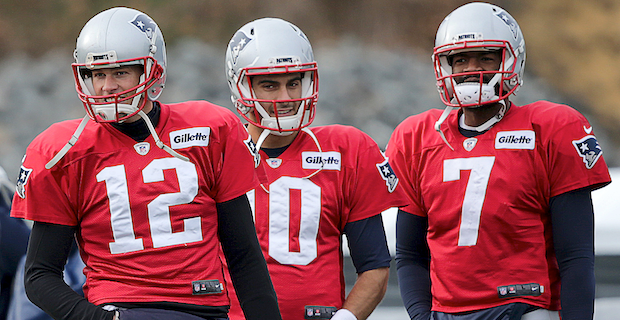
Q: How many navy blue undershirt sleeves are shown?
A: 3